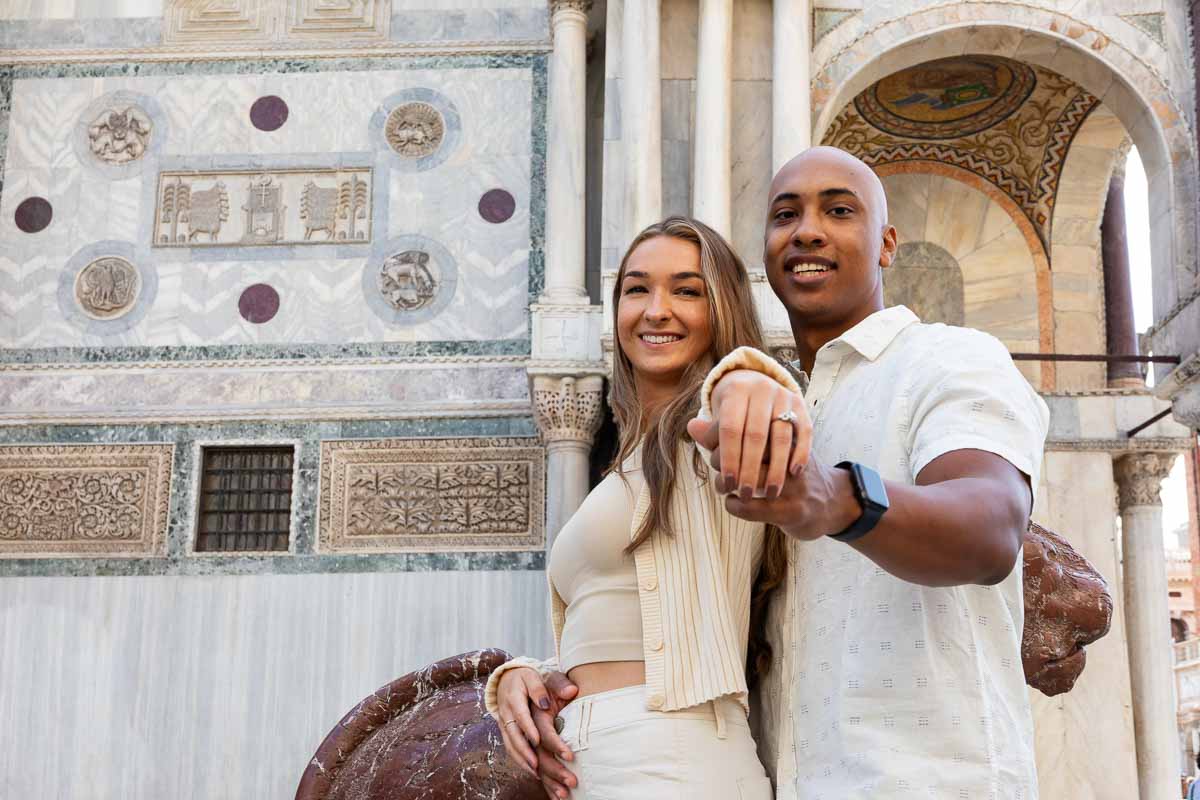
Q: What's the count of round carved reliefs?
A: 4